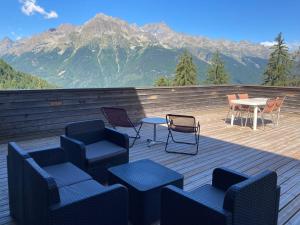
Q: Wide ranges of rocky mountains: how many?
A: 1